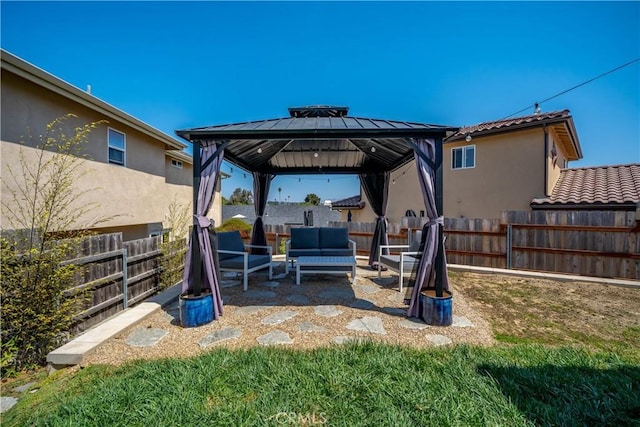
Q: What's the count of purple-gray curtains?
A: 4